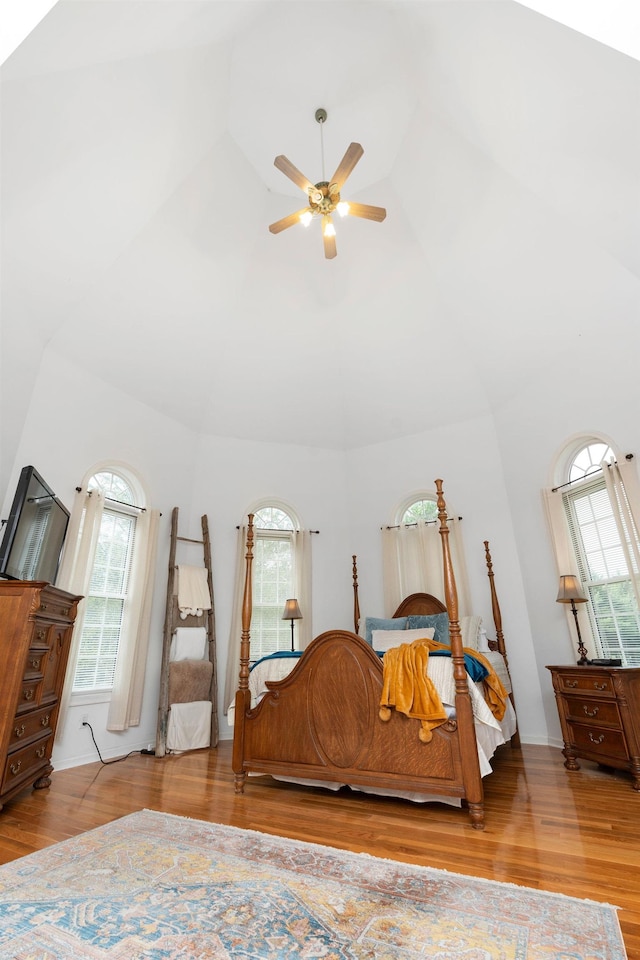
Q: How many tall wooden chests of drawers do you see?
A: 1